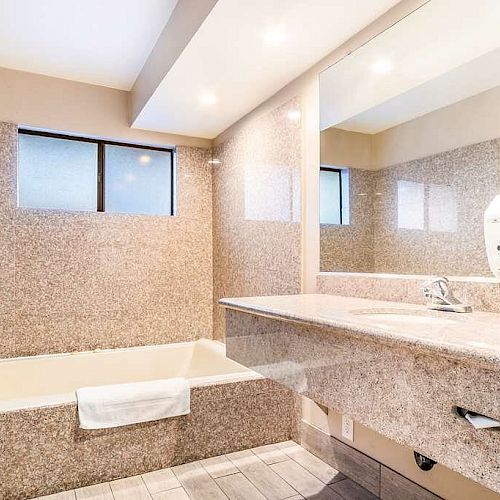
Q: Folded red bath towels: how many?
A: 0